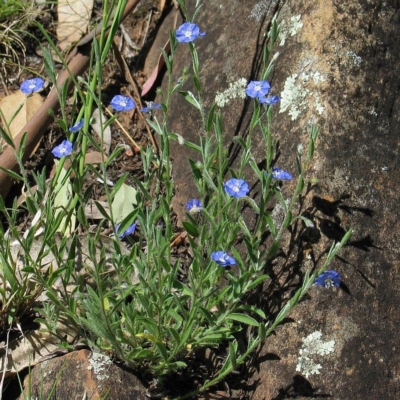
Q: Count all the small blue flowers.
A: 14